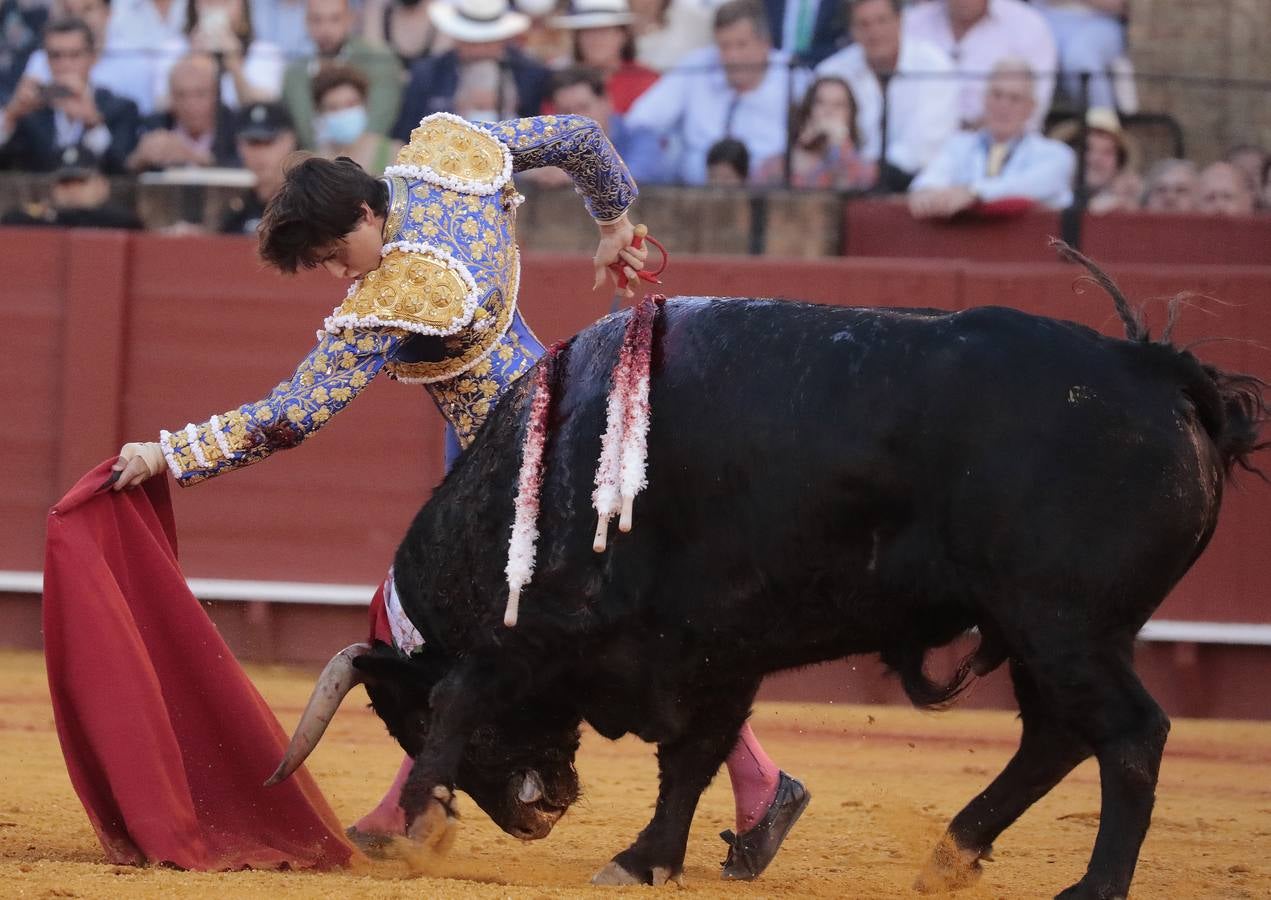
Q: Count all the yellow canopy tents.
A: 0